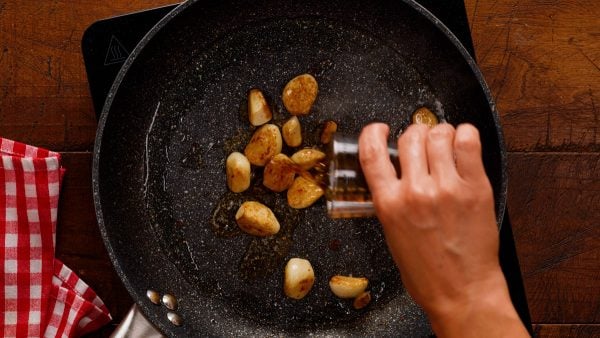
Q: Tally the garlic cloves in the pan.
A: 14